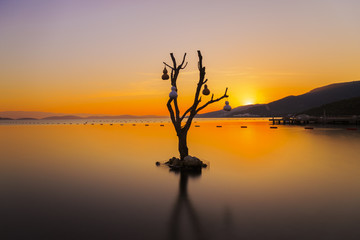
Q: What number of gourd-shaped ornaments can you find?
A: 4